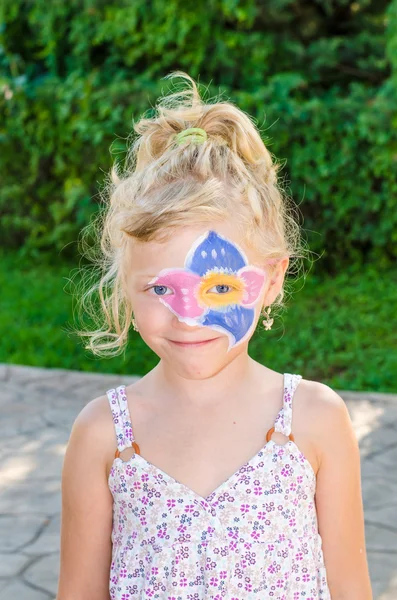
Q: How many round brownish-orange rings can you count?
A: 2